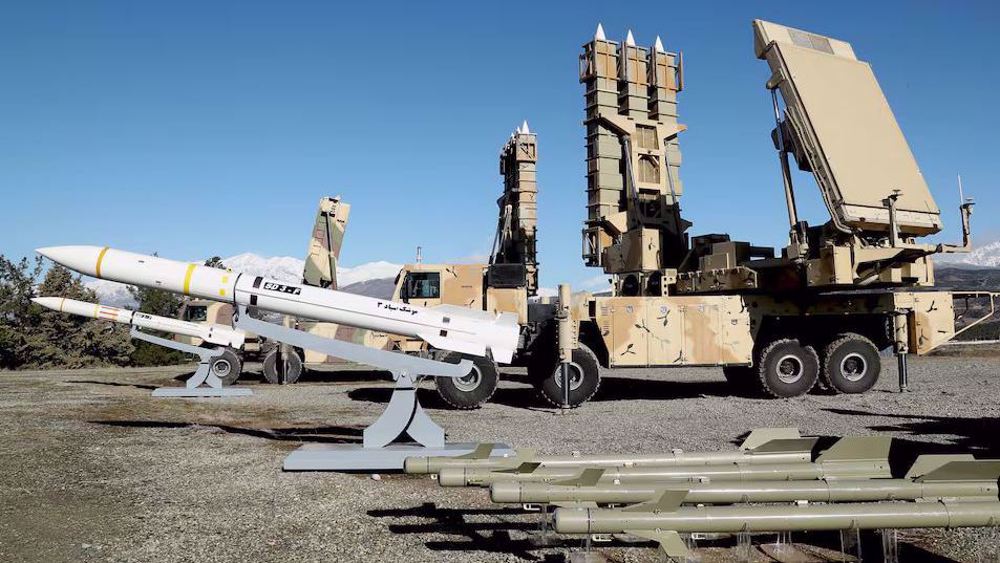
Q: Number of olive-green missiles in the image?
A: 4